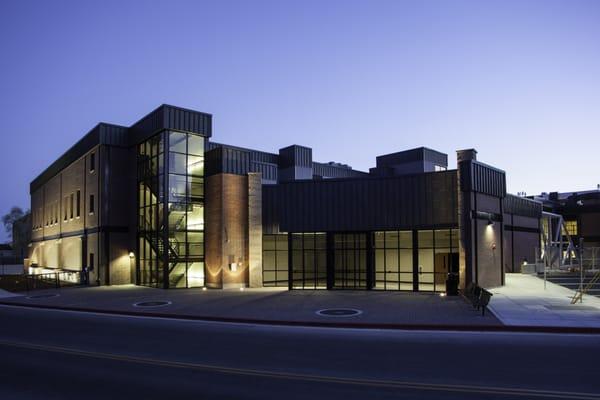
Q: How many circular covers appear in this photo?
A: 3